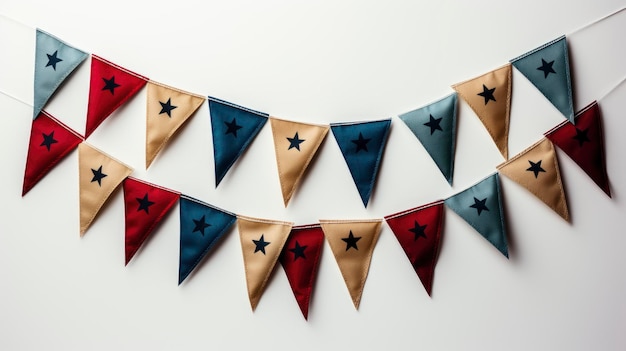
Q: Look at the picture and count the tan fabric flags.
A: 7